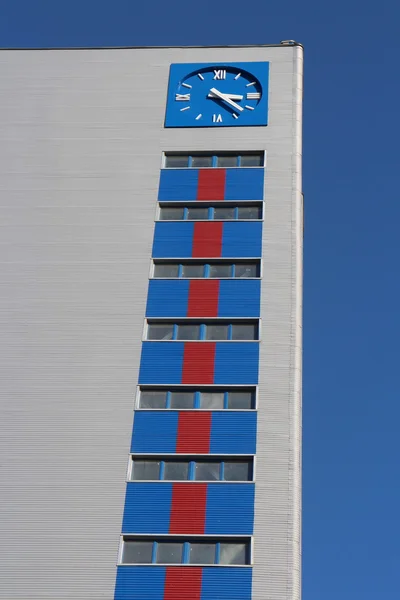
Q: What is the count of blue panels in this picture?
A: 14